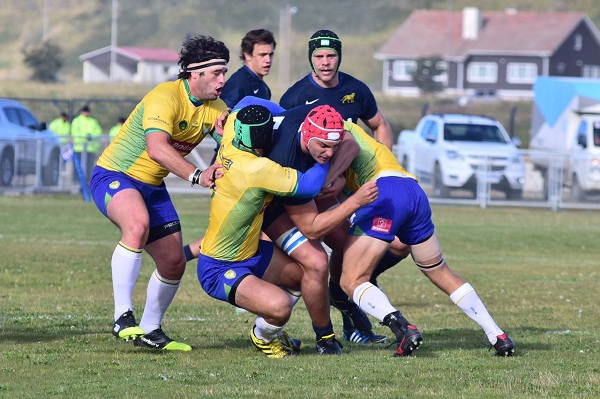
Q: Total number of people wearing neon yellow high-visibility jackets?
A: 3